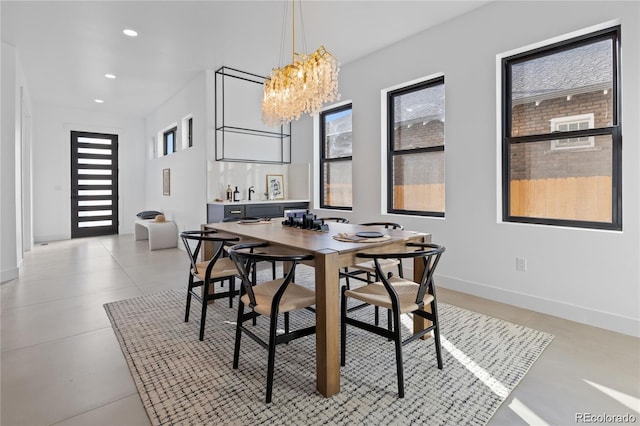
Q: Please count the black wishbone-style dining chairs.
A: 6